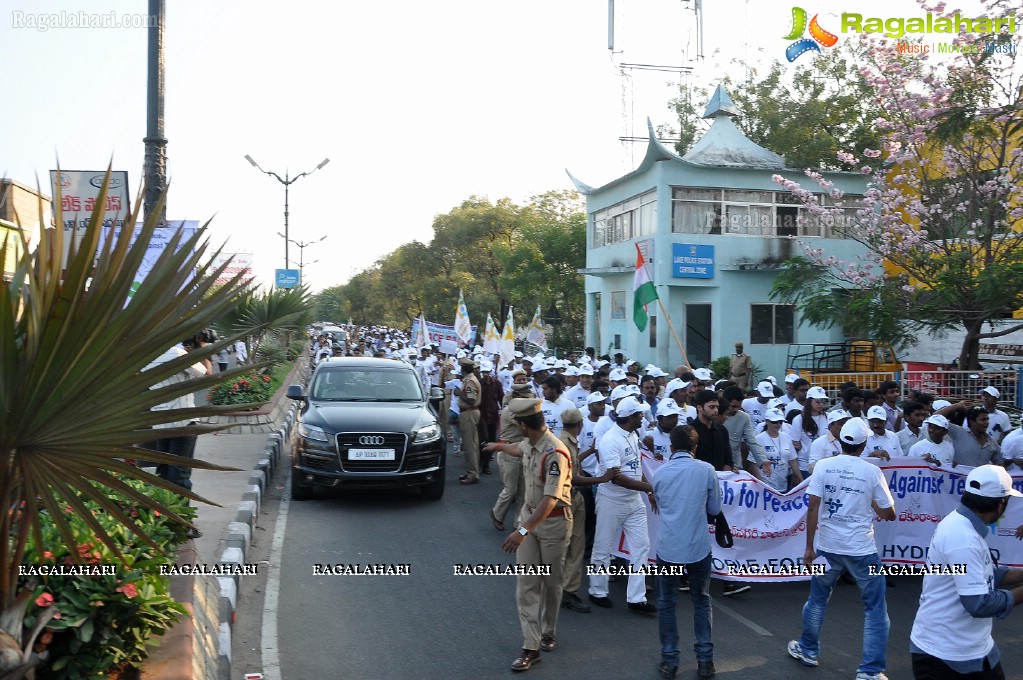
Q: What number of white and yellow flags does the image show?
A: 5